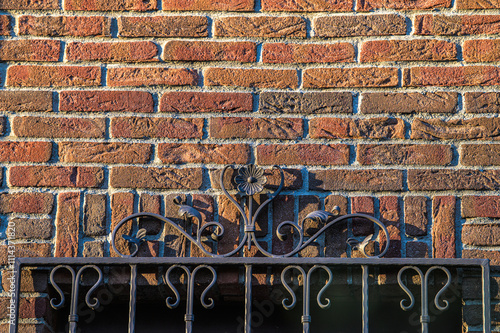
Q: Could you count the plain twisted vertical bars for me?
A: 3